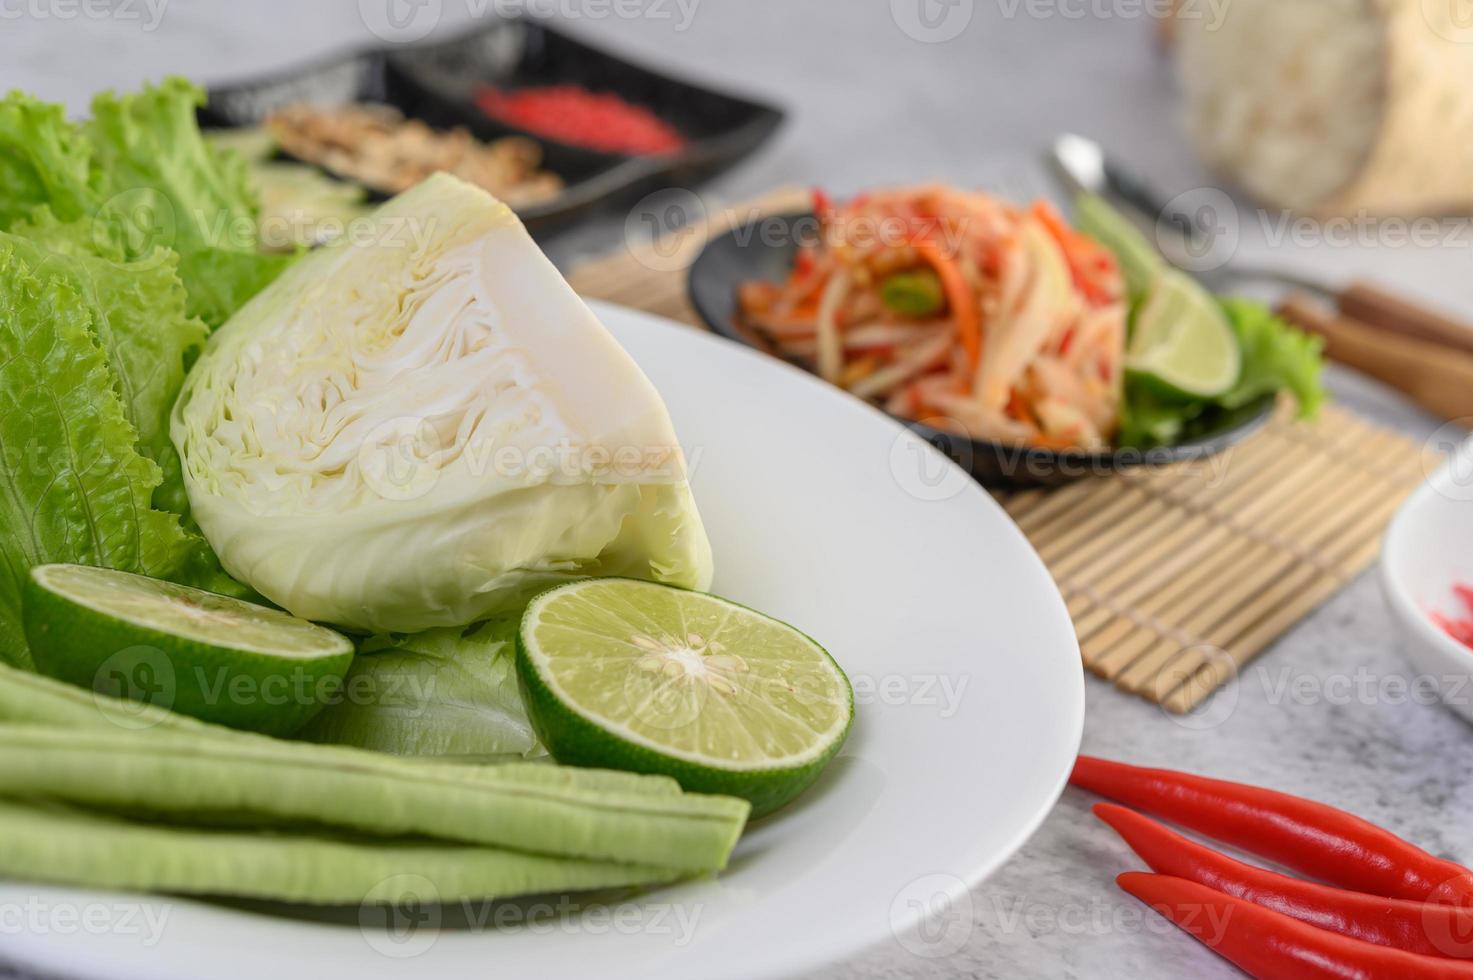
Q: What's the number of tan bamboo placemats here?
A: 1